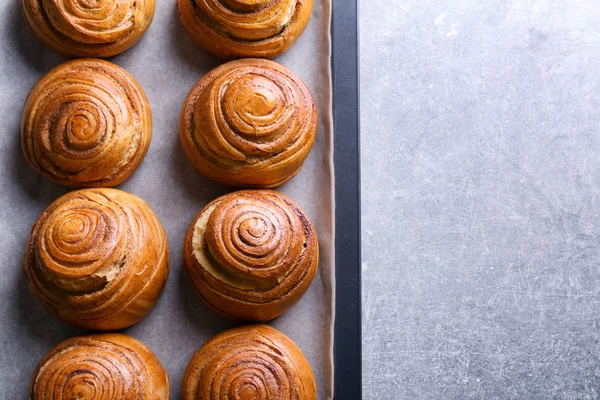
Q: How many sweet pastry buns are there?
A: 8